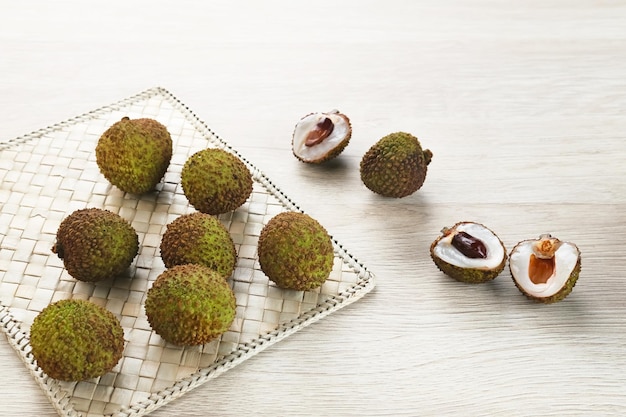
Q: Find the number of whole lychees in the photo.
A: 8